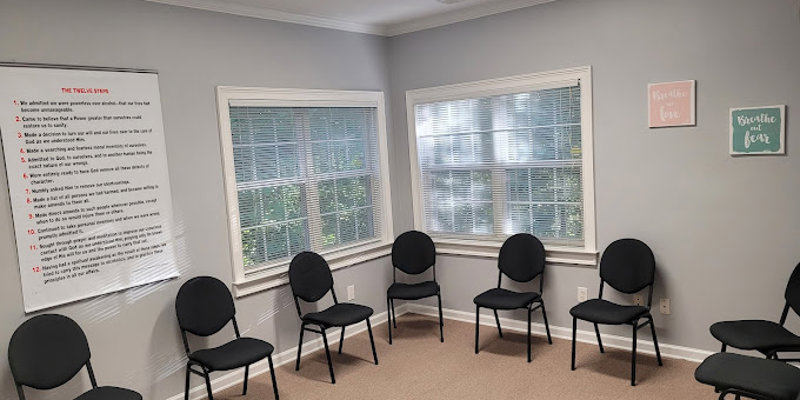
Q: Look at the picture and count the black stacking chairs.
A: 8